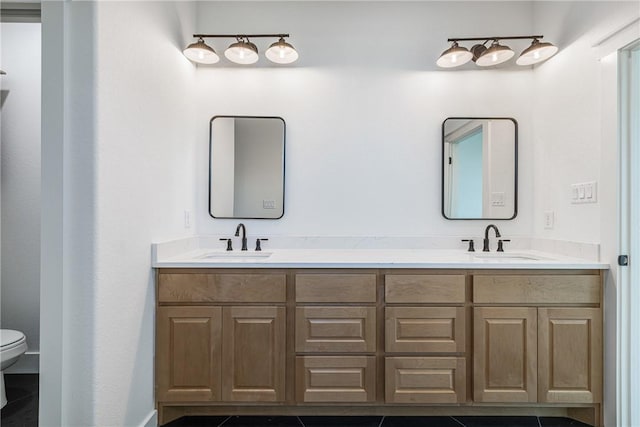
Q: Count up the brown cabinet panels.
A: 12